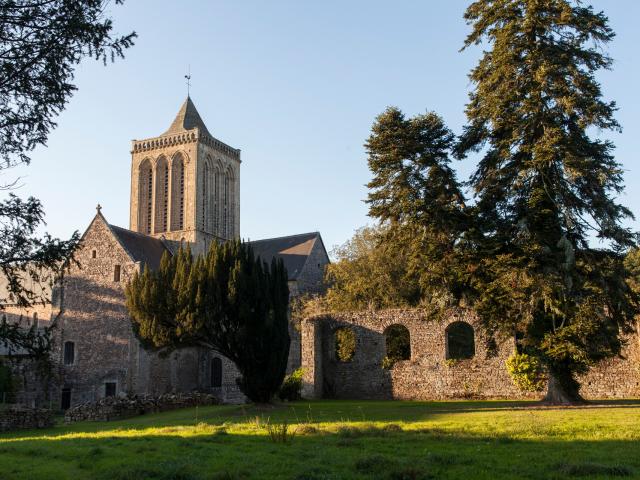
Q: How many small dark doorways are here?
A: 2